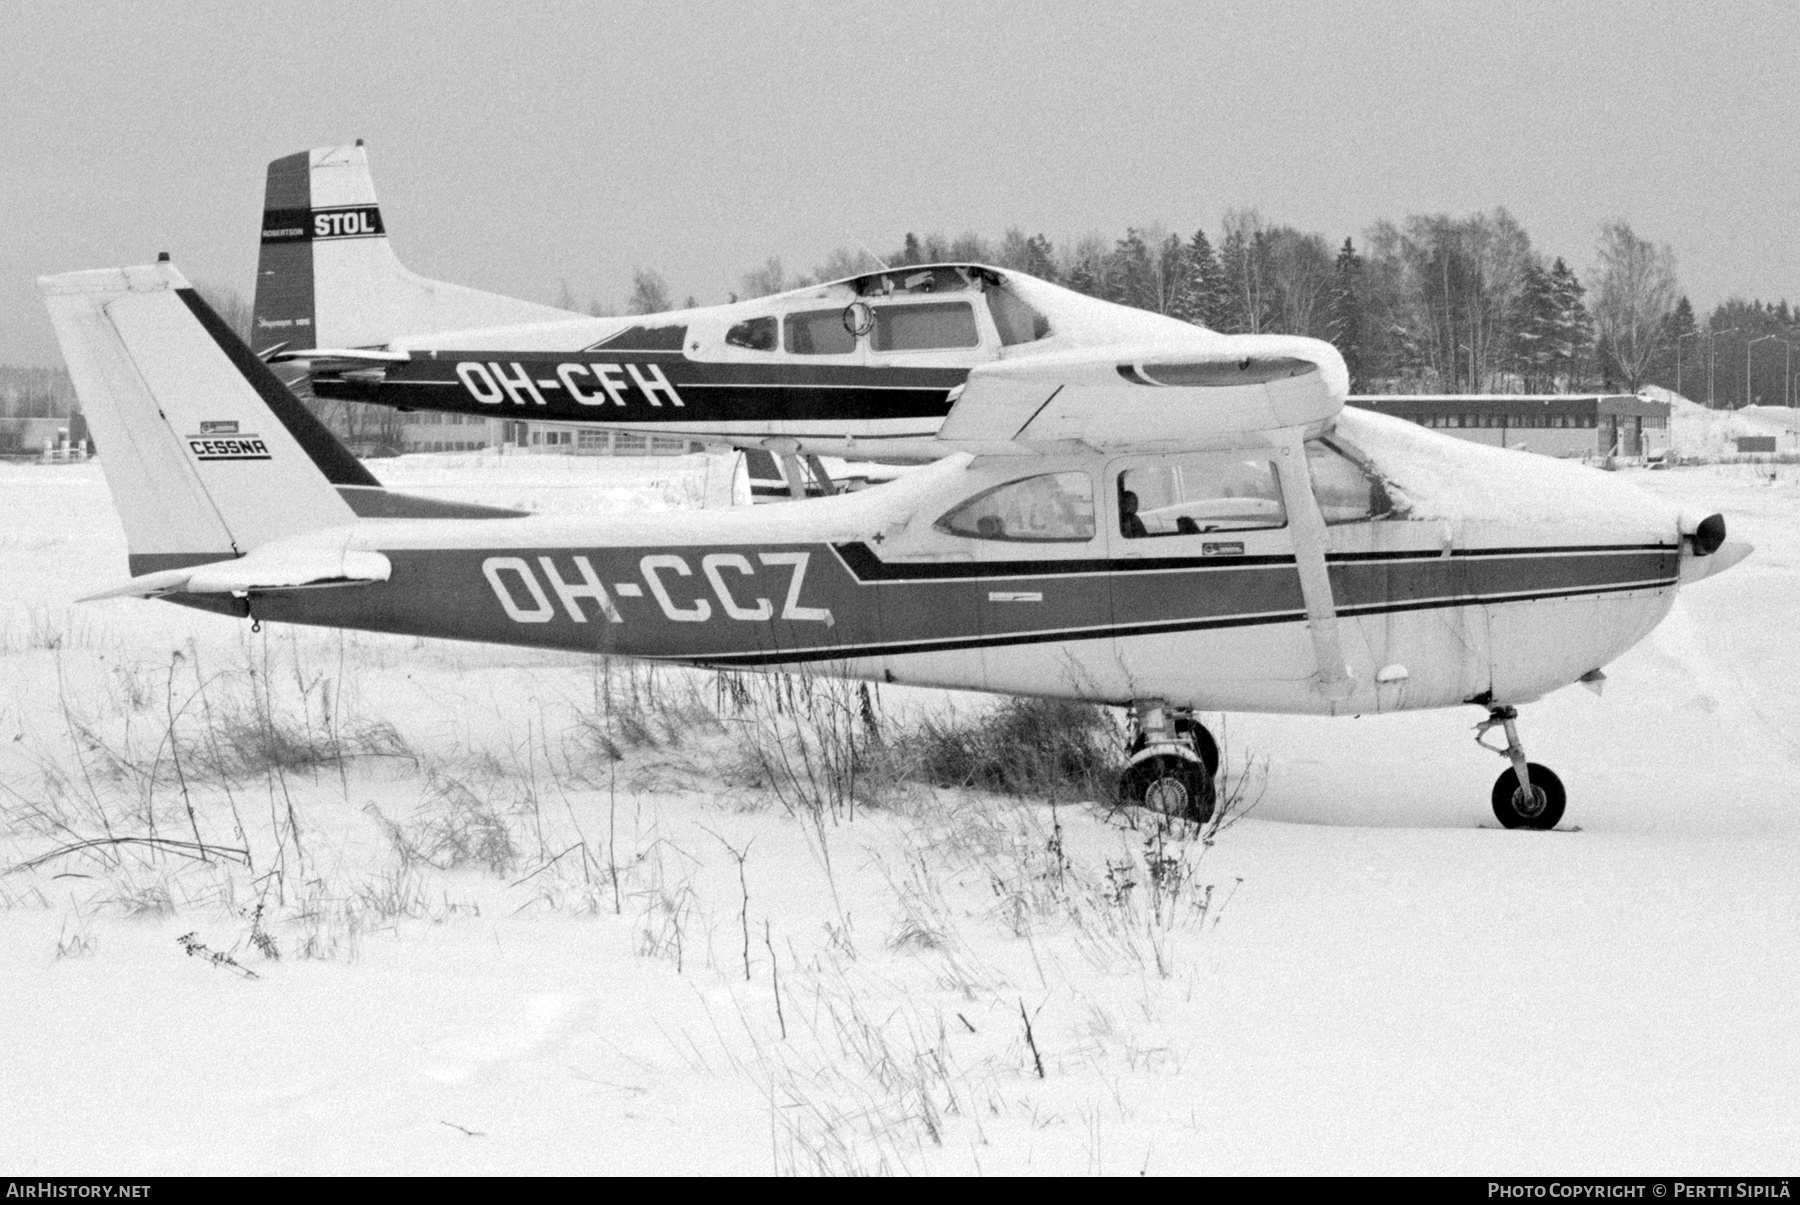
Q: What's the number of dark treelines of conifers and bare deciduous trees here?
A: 1